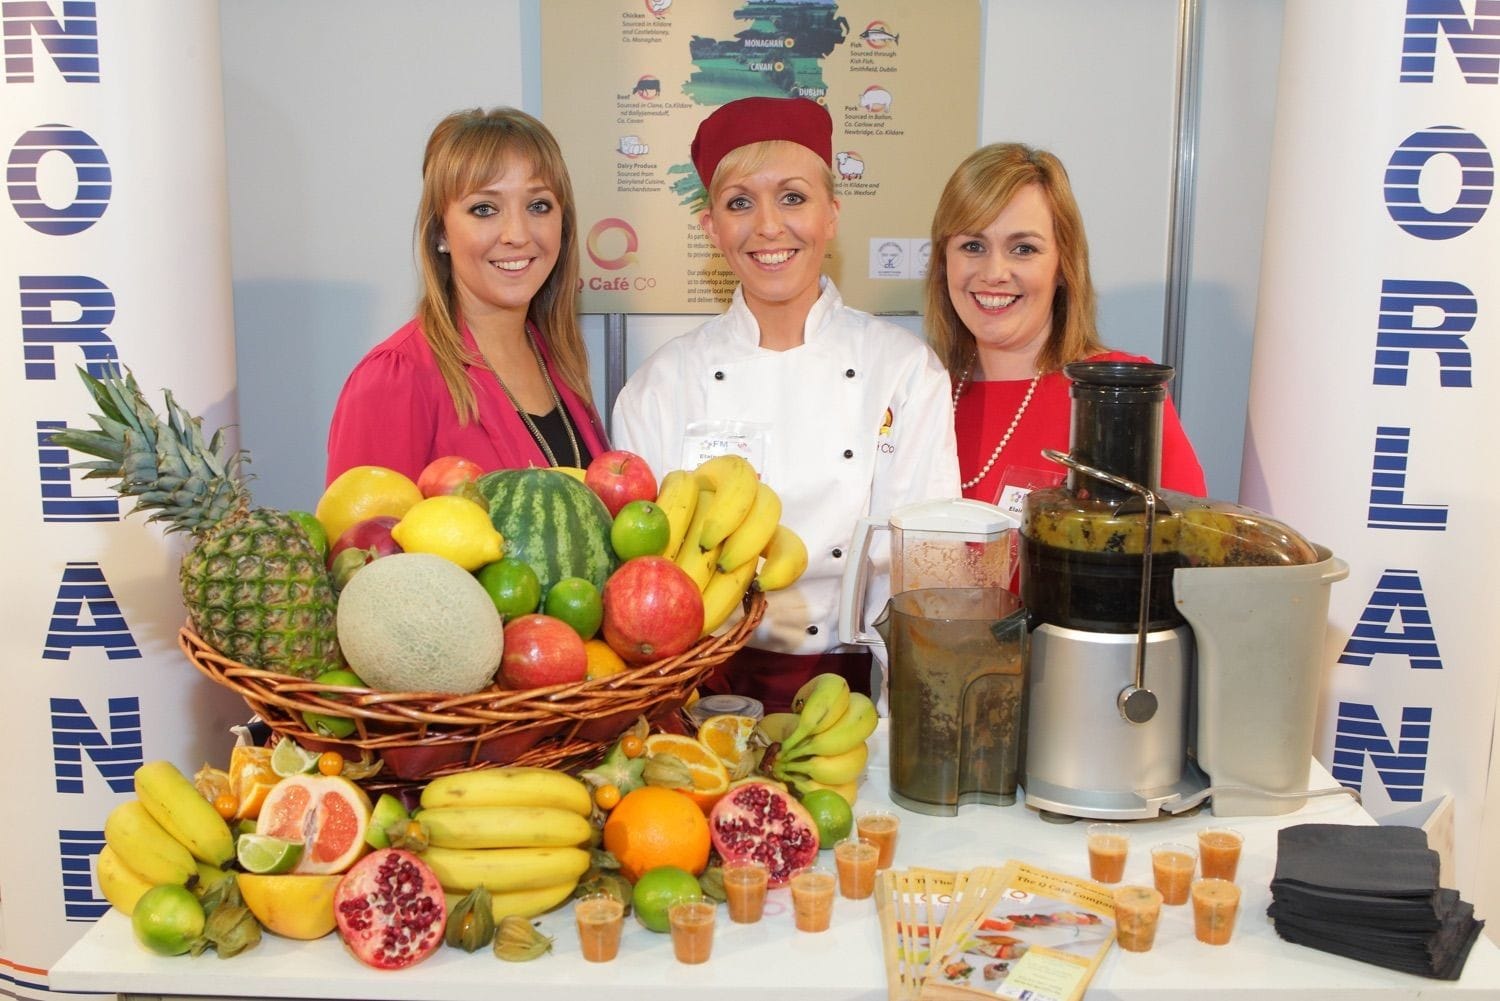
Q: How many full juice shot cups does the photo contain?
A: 11